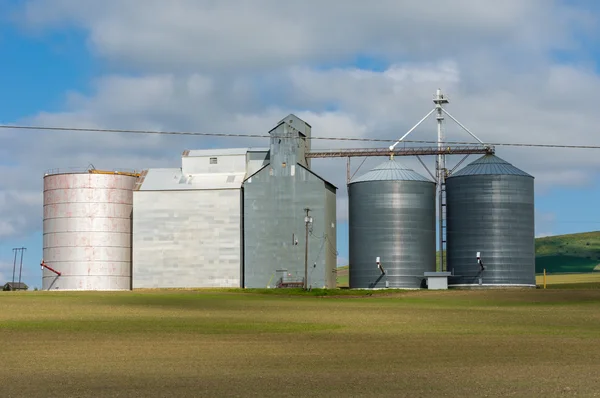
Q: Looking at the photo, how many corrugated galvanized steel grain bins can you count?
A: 2